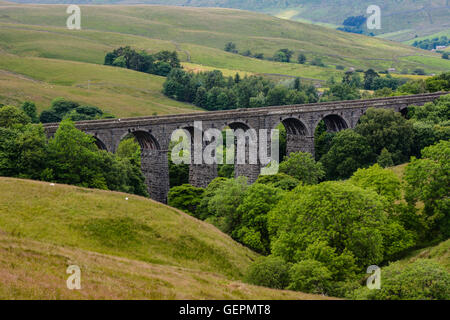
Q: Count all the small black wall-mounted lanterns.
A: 0